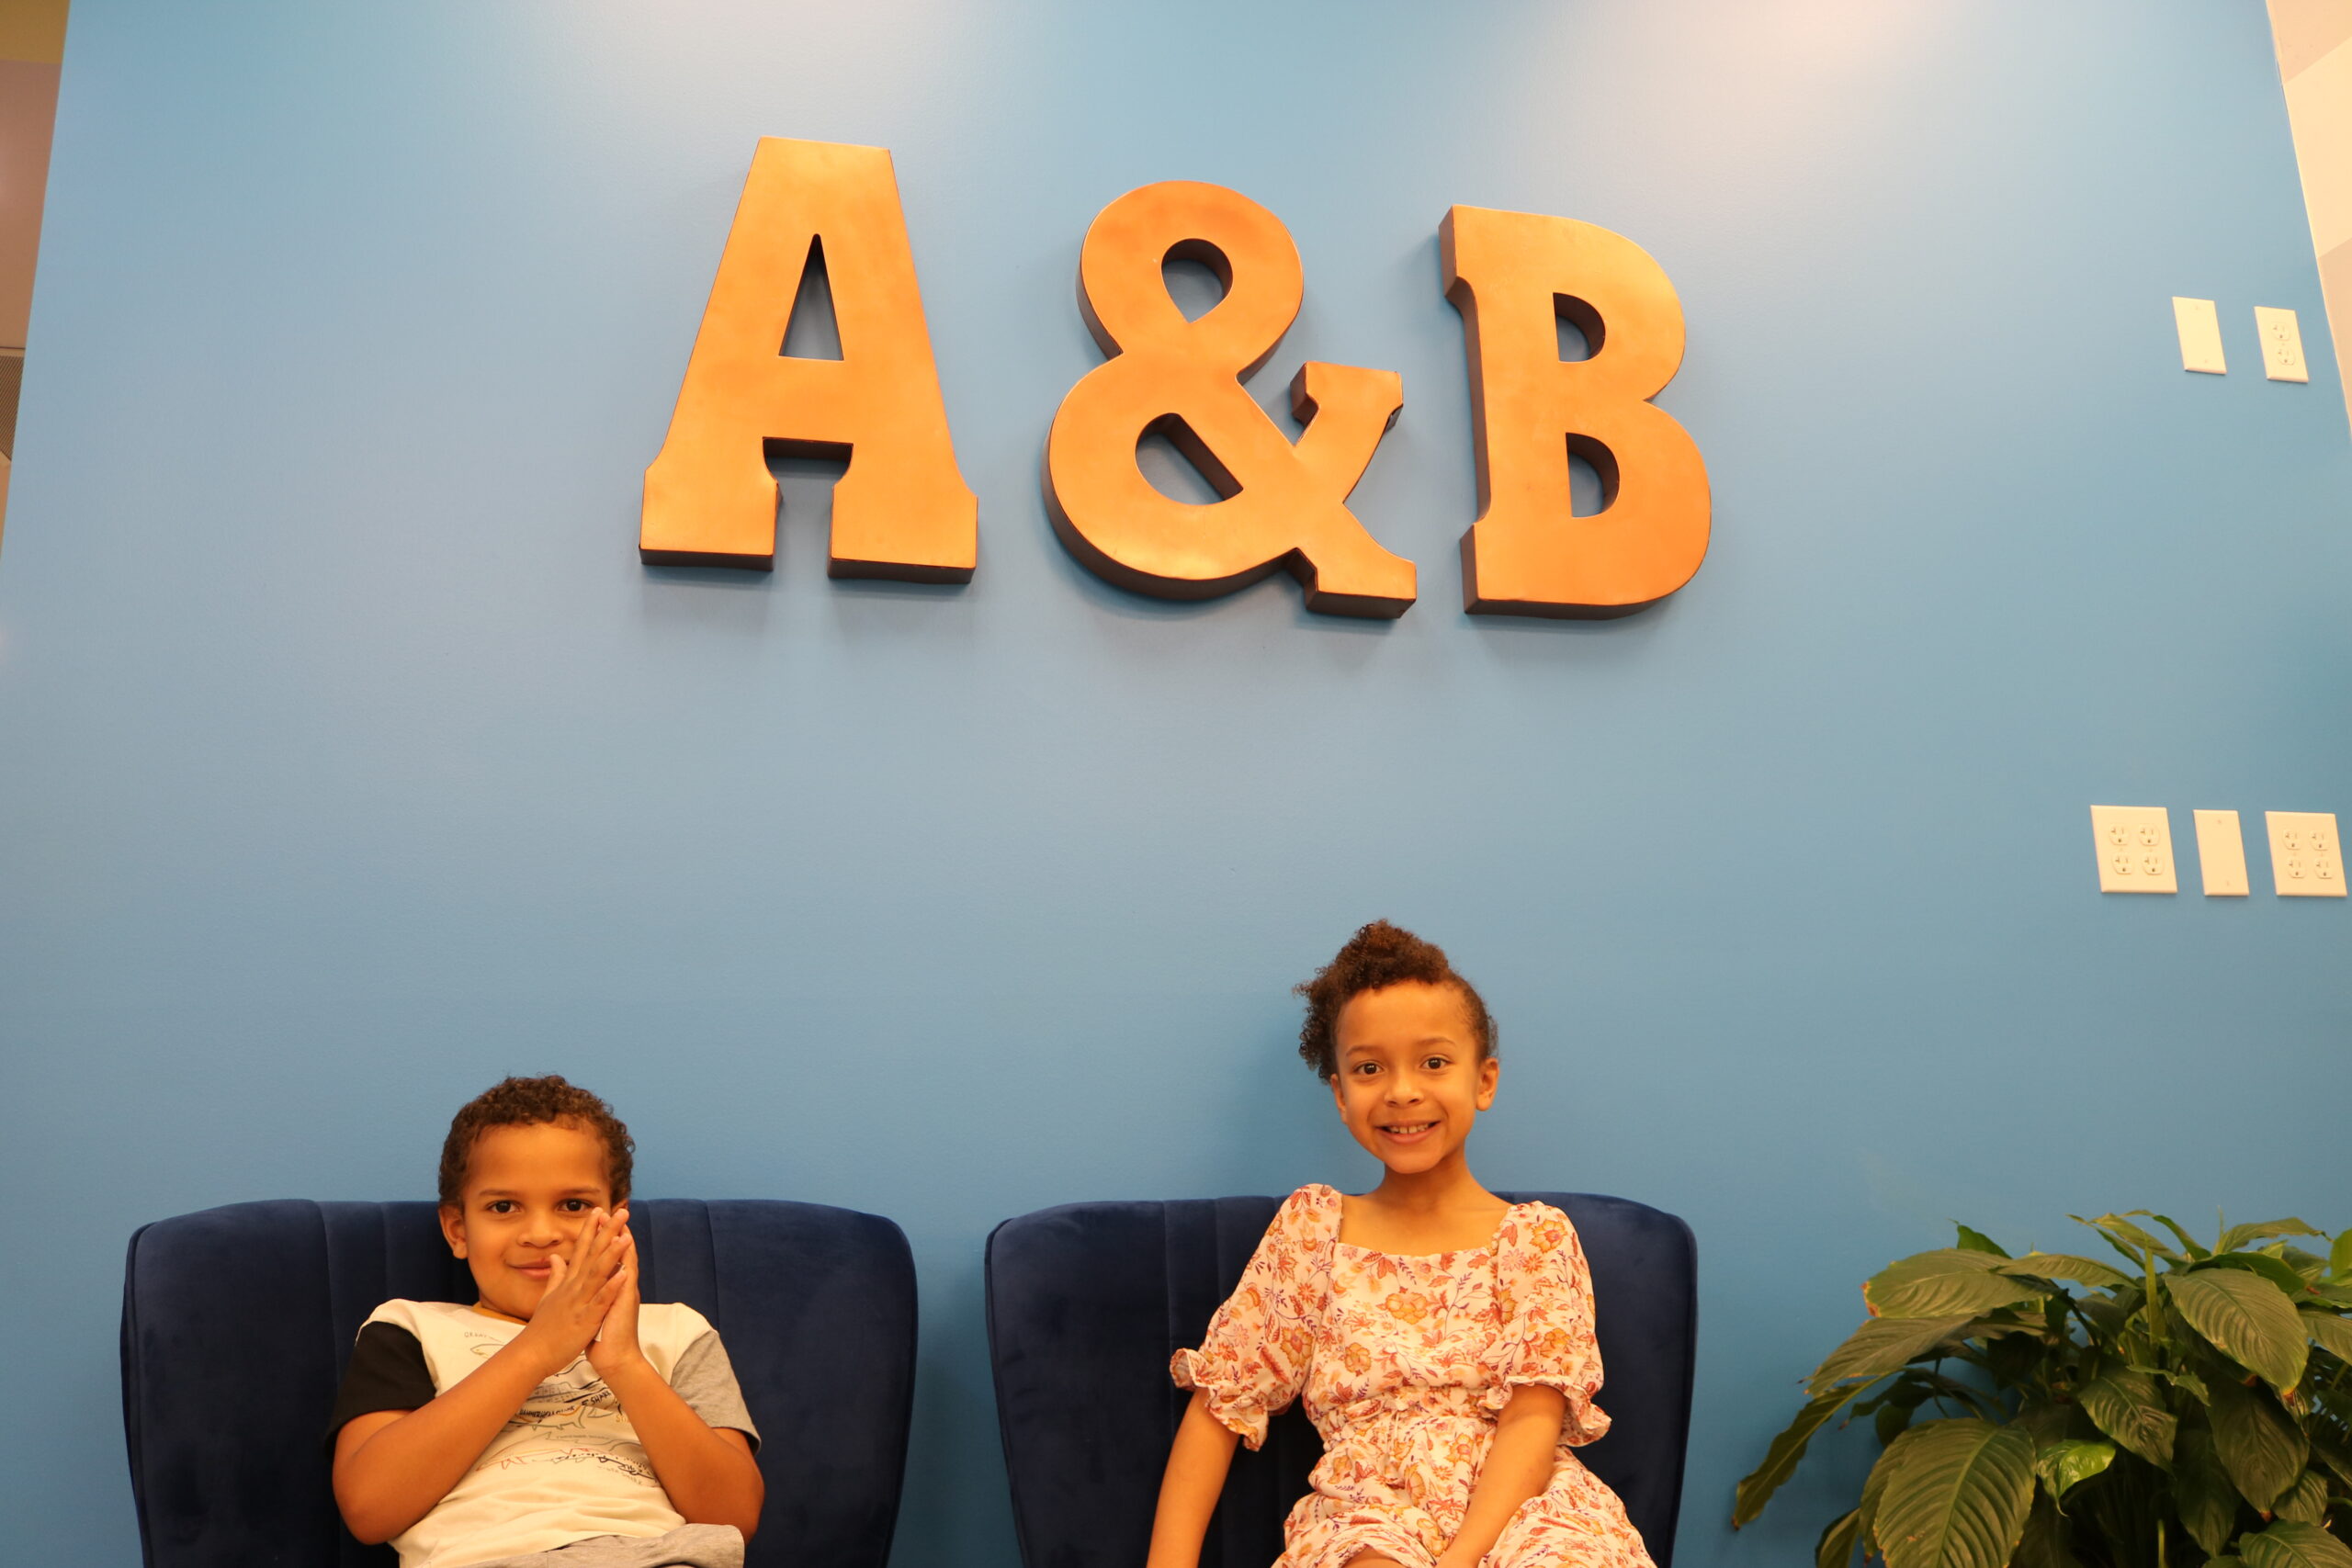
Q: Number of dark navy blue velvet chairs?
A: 2